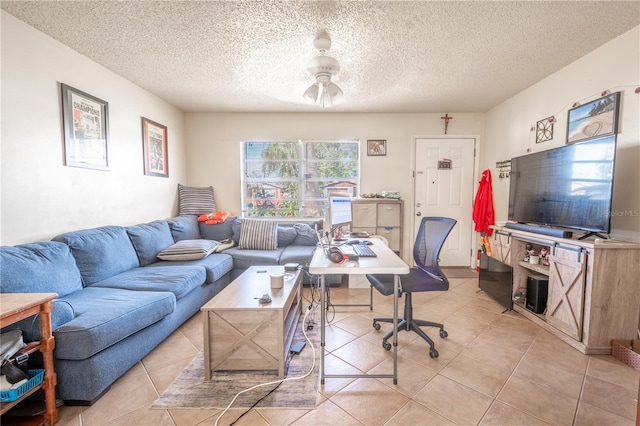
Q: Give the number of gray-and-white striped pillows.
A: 3